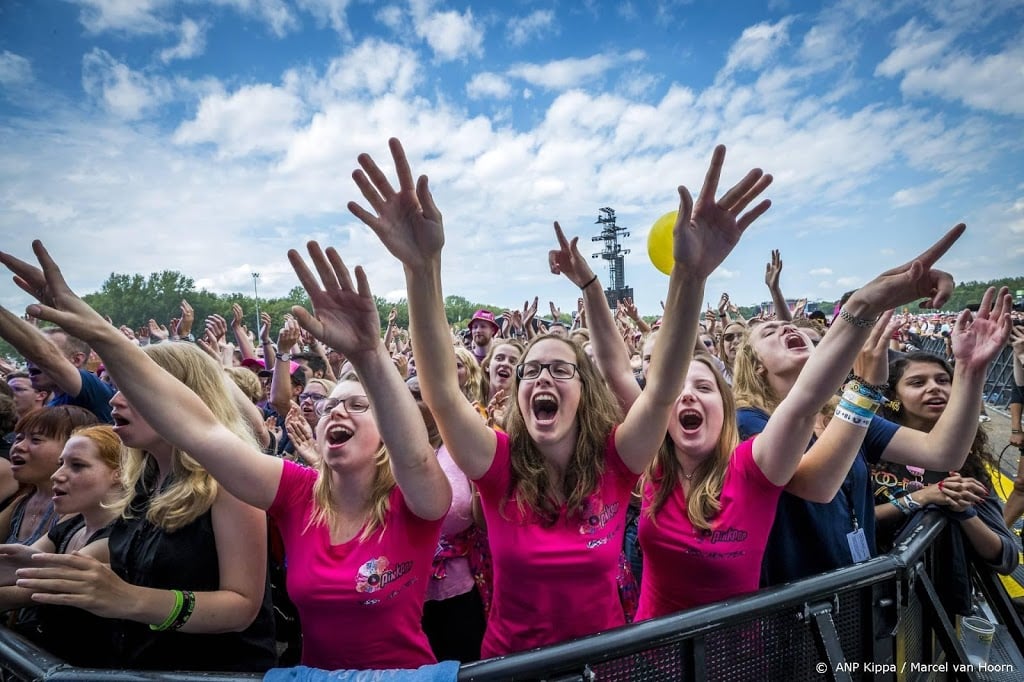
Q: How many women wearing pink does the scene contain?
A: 3